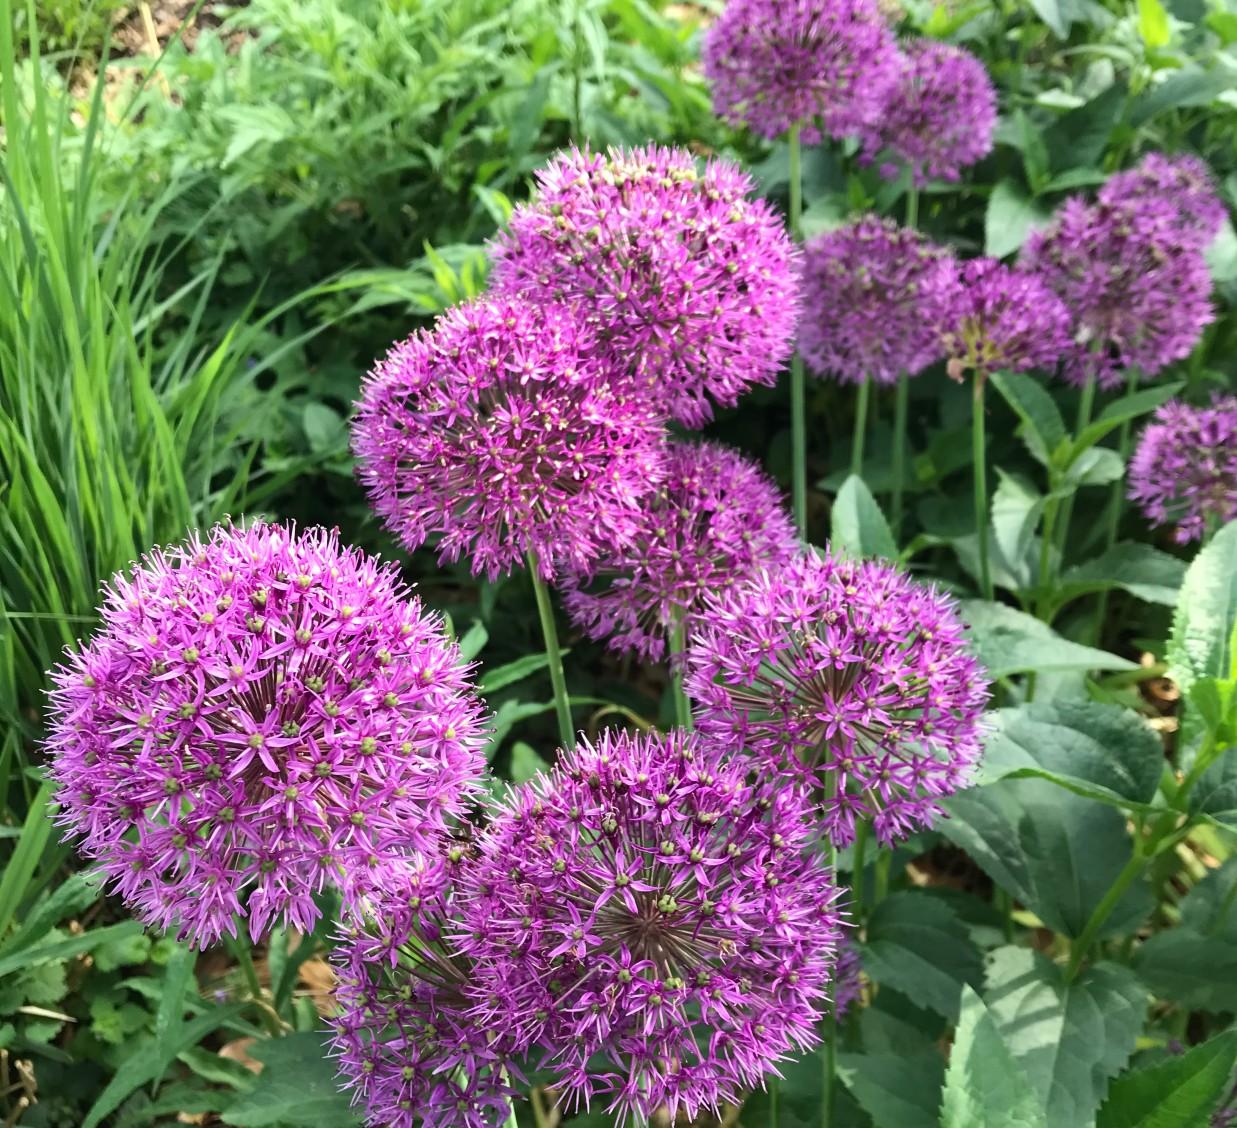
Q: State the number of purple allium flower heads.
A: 14